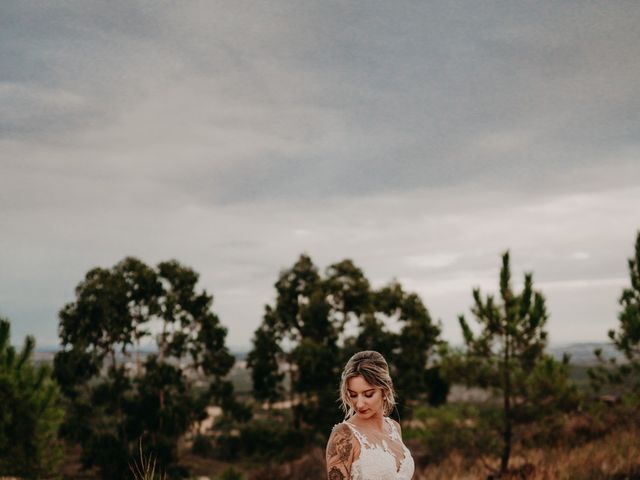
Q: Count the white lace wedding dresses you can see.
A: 1